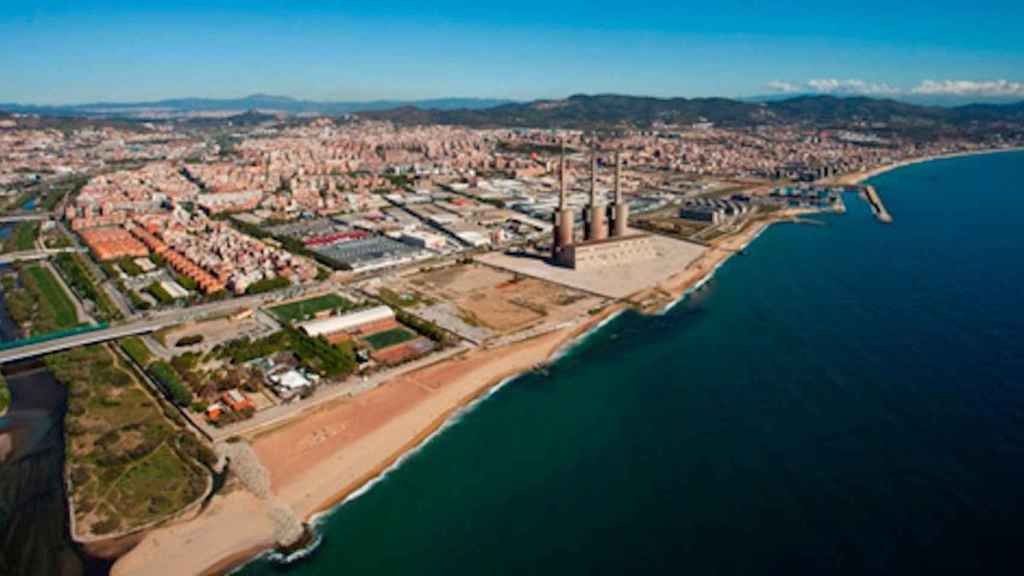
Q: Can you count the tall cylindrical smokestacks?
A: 3